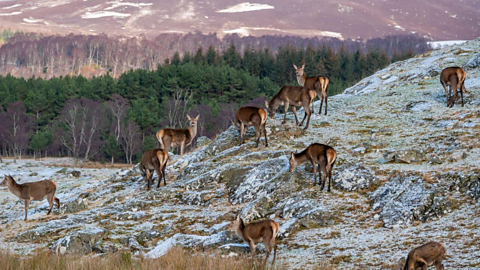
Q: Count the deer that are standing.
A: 10